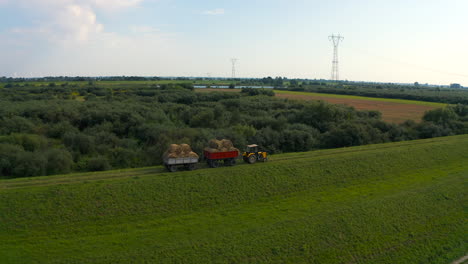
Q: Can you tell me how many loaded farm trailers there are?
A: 2